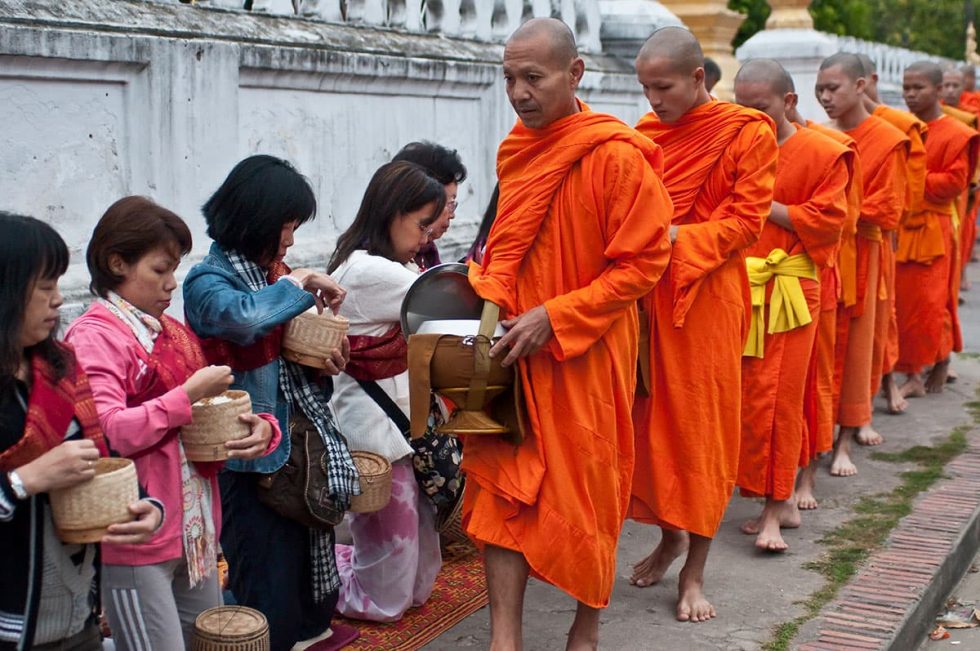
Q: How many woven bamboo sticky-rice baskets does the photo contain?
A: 5